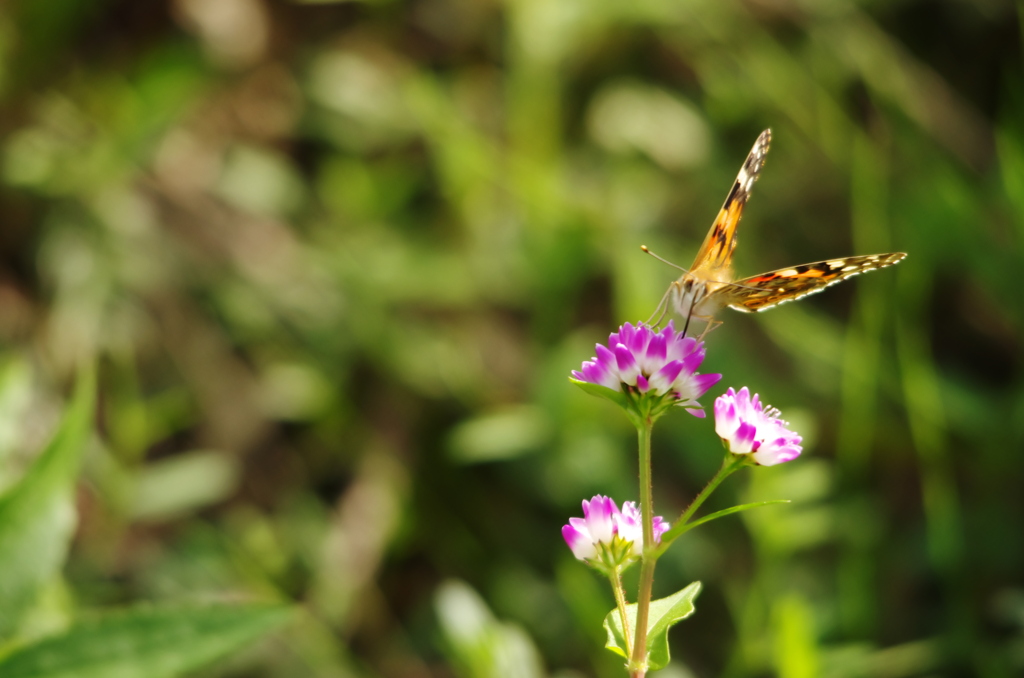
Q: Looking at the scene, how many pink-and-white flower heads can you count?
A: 3